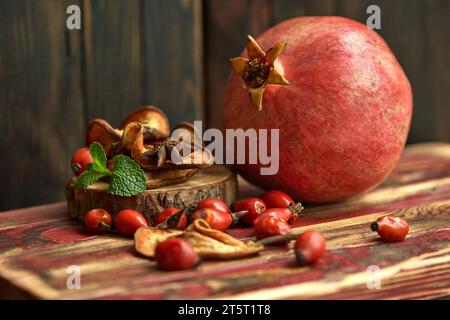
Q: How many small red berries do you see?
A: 13